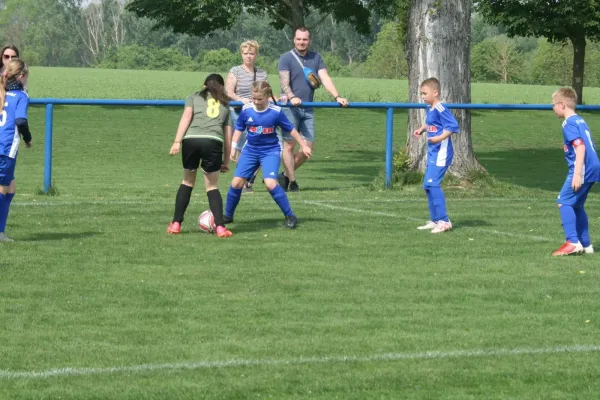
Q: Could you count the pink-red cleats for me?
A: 2